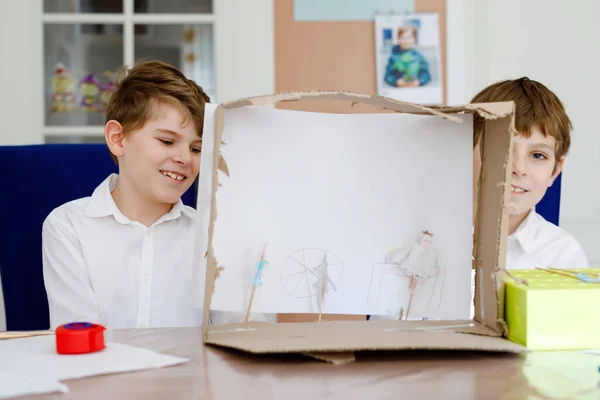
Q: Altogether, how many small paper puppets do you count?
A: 3